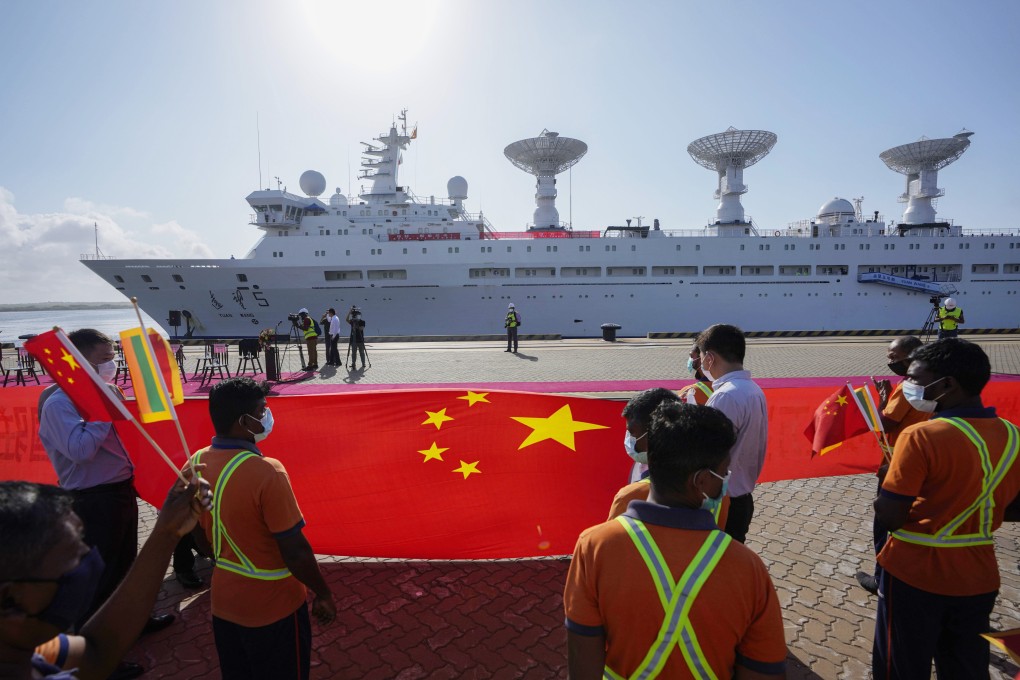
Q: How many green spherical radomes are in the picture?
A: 0